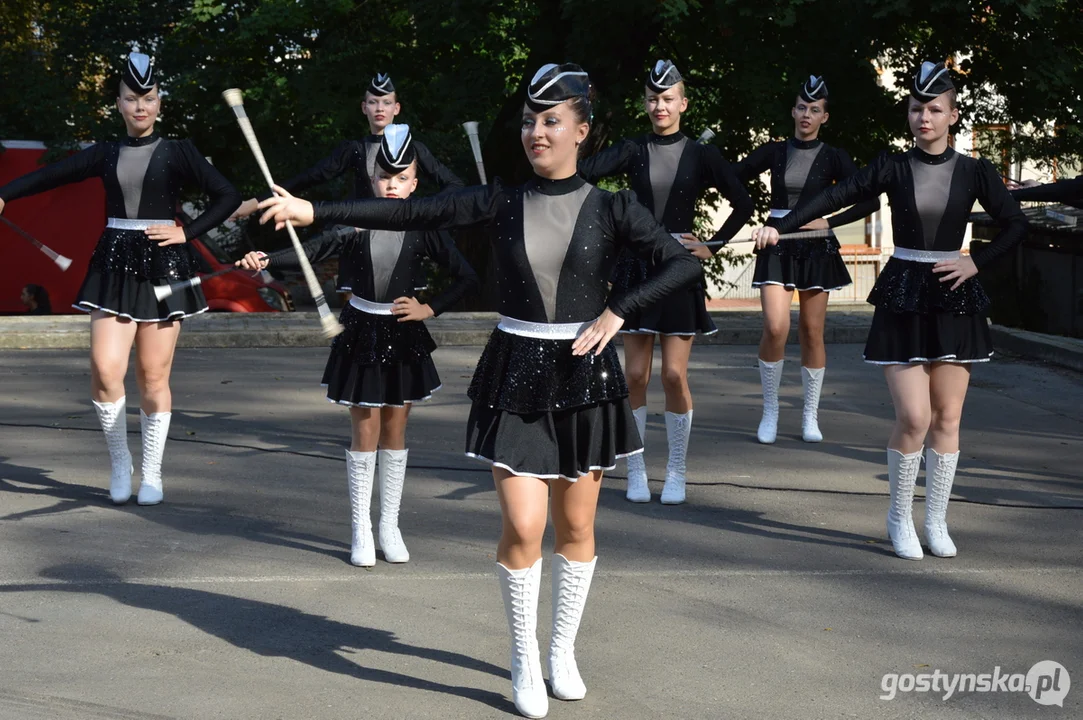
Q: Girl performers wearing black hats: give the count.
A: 7